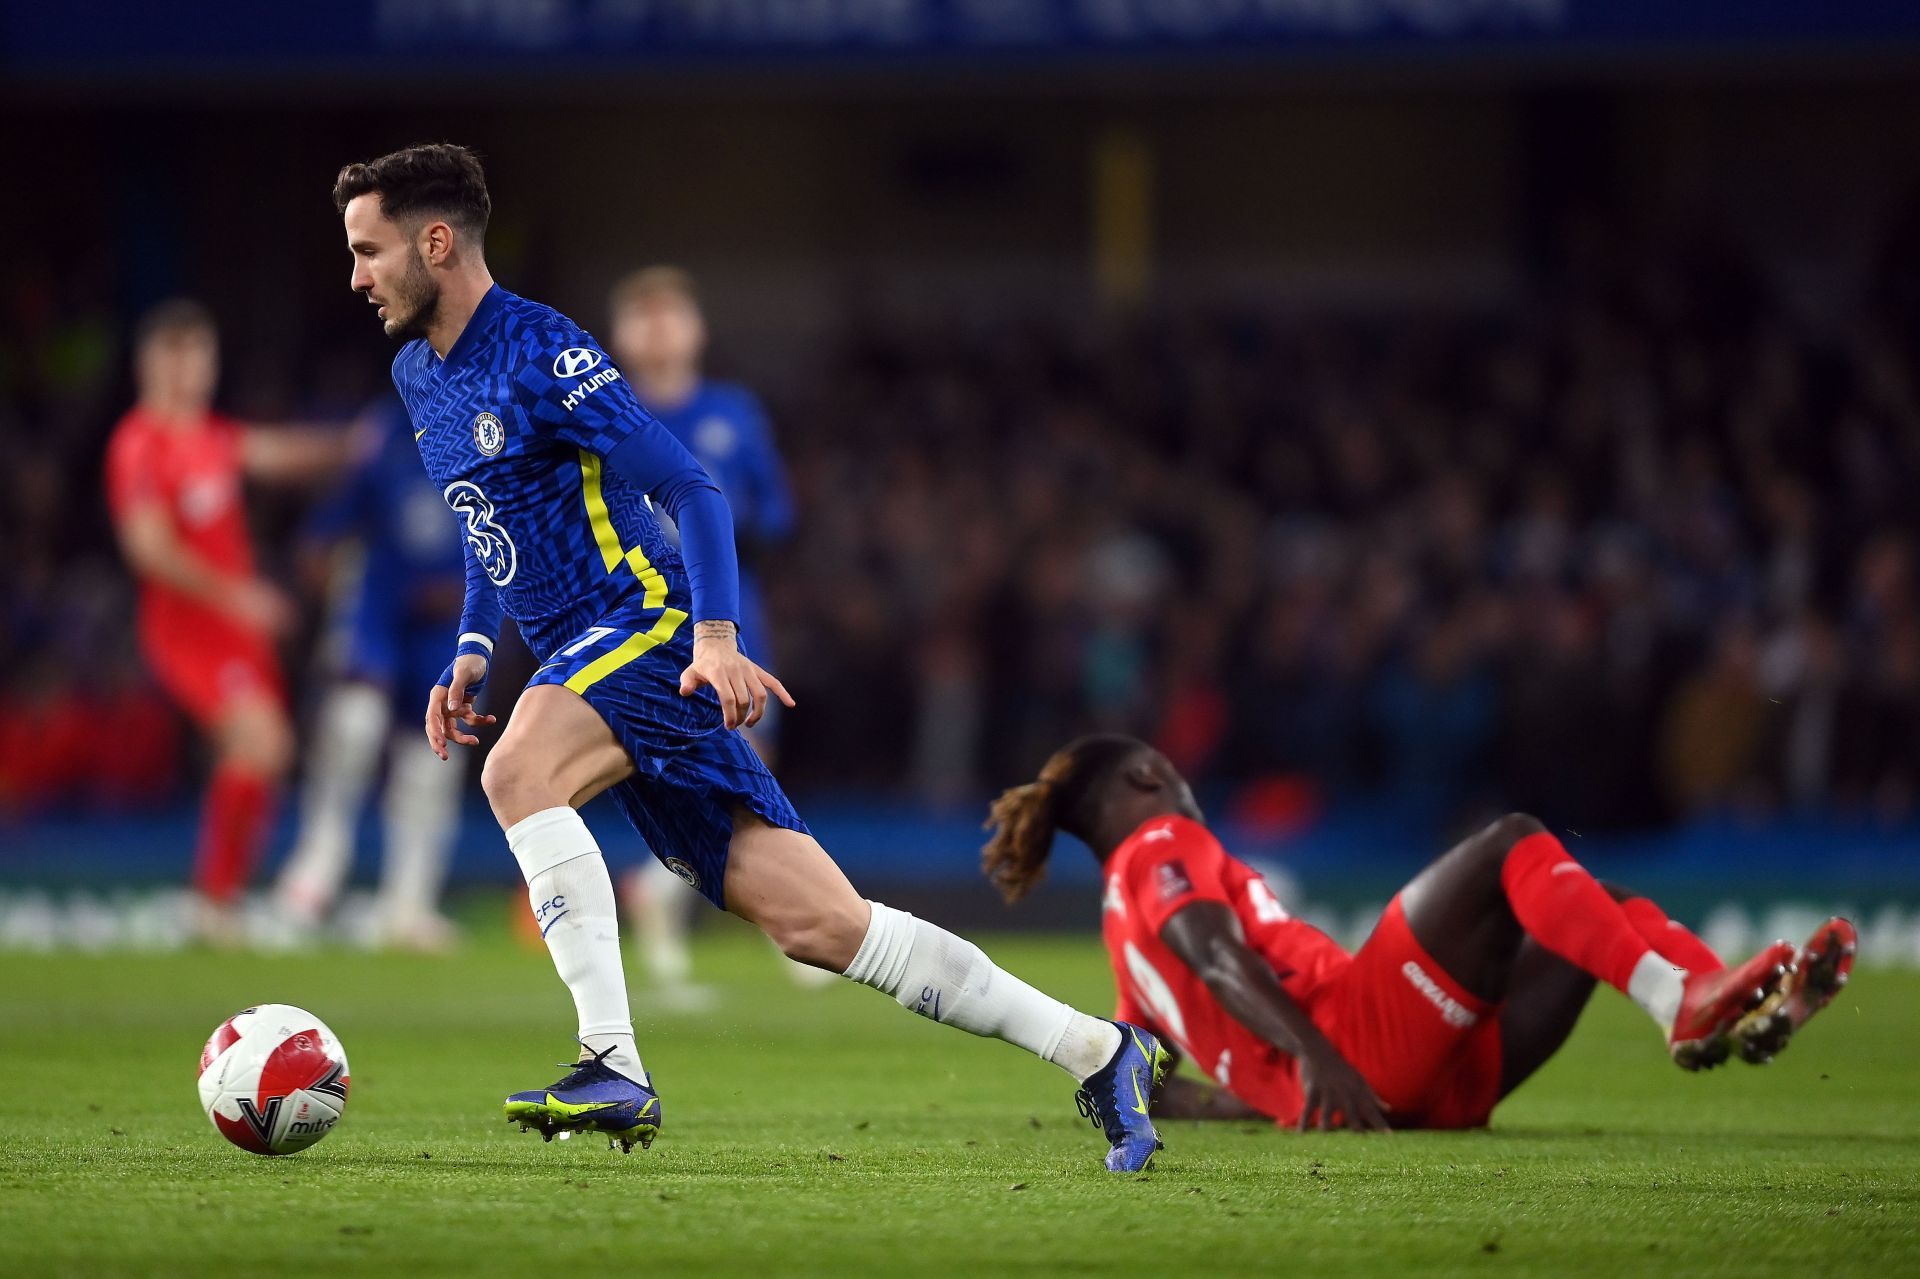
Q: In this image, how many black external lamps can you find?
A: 0